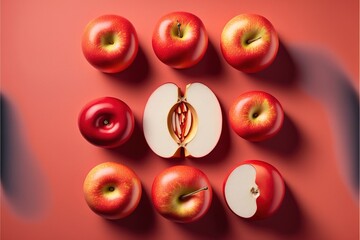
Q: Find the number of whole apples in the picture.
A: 7